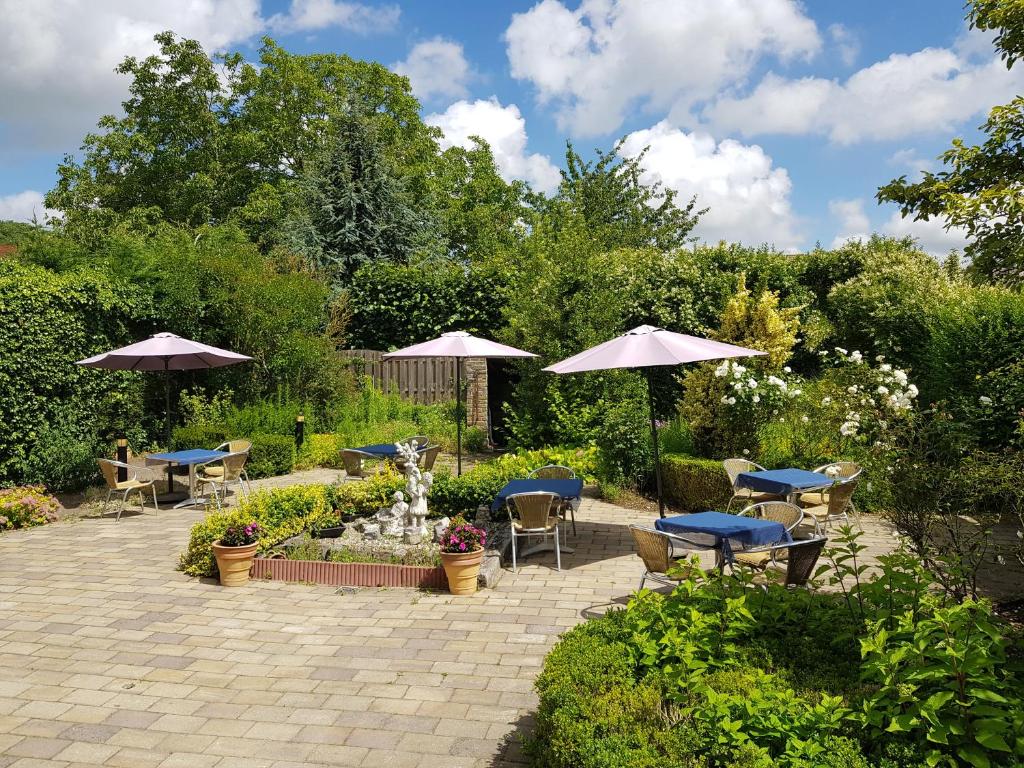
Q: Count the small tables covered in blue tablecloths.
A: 5